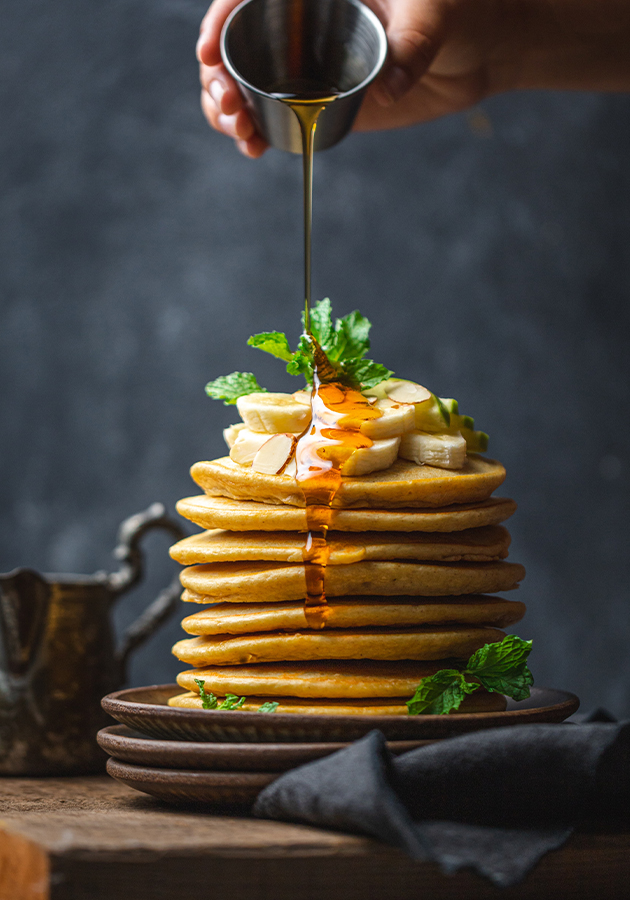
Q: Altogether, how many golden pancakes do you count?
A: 8